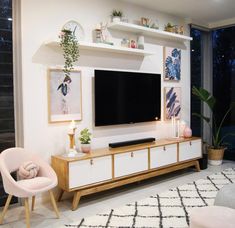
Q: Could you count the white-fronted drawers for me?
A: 4